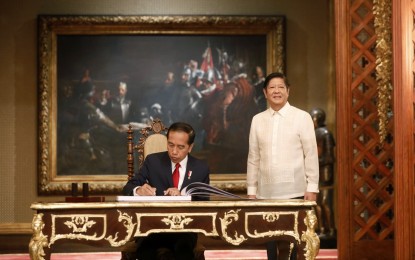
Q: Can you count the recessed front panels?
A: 3